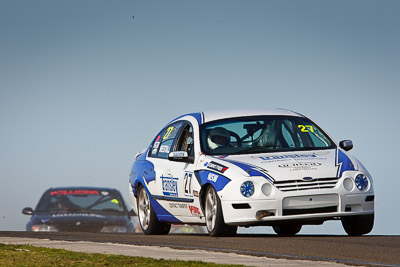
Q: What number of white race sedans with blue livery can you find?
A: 1